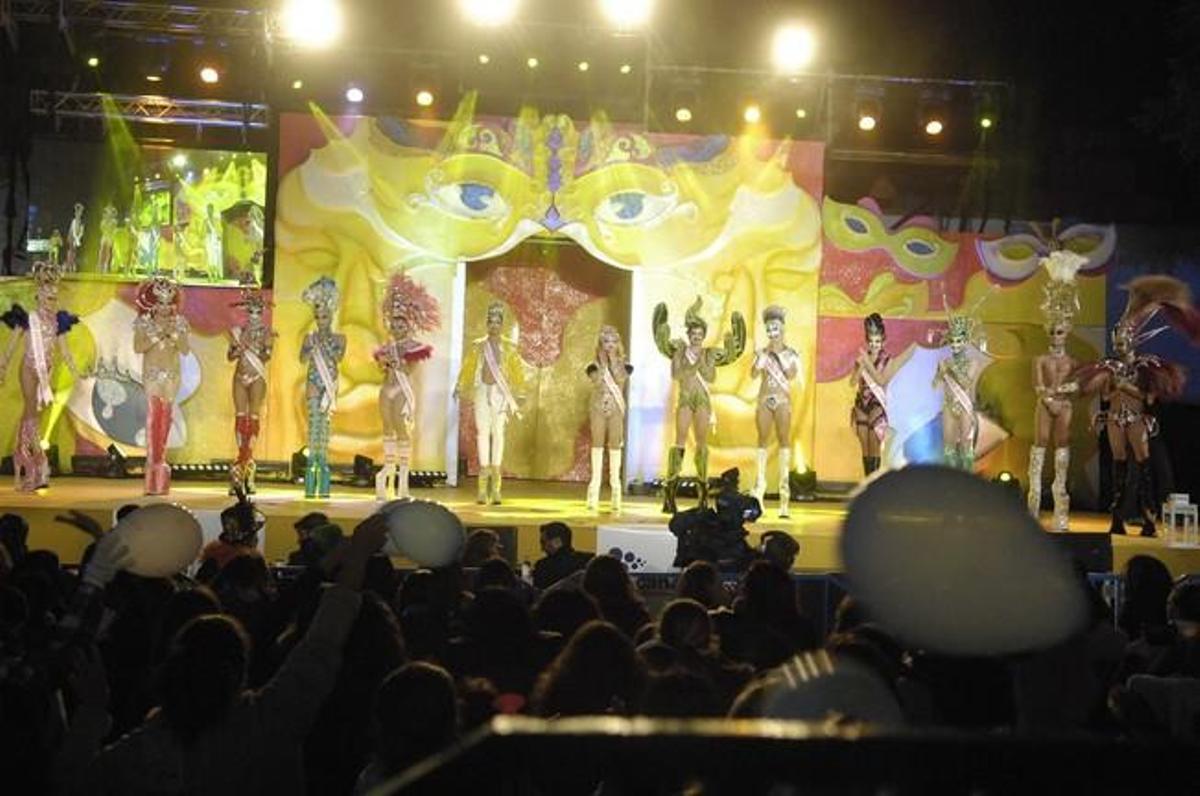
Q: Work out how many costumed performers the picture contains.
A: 13